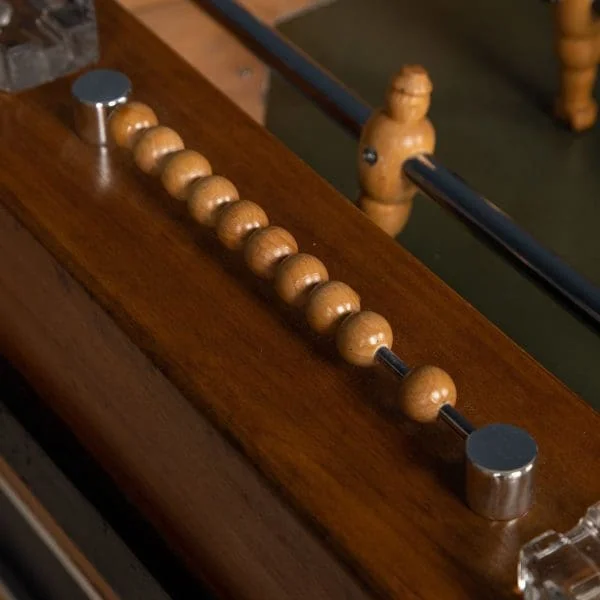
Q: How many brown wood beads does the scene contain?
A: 10